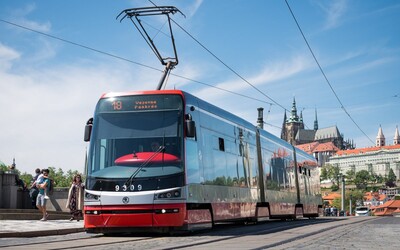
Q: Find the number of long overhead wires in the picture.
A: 3